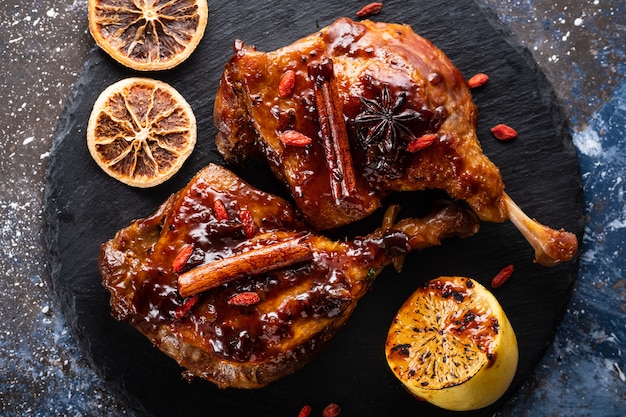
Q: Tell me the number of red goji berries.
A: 14